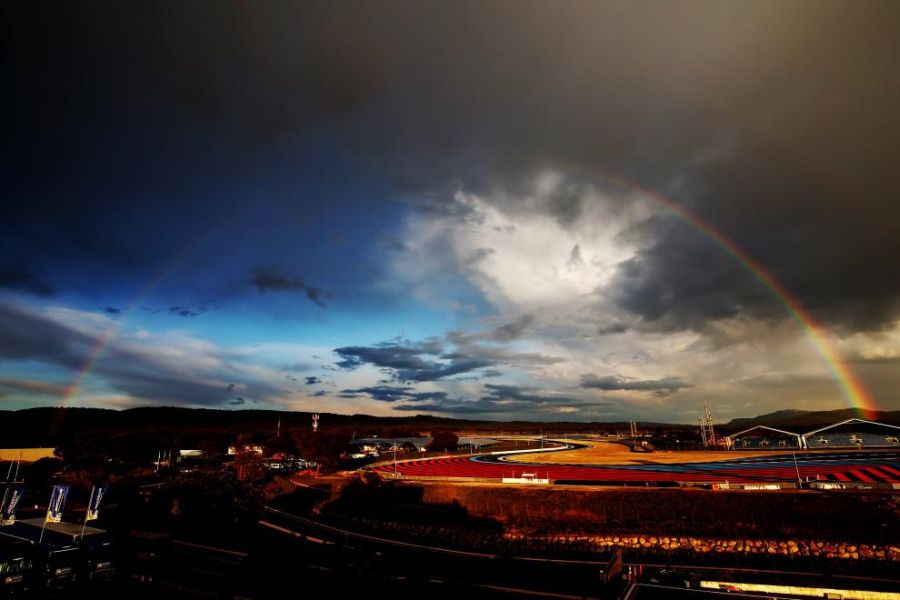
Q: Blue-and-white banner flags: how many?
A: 3